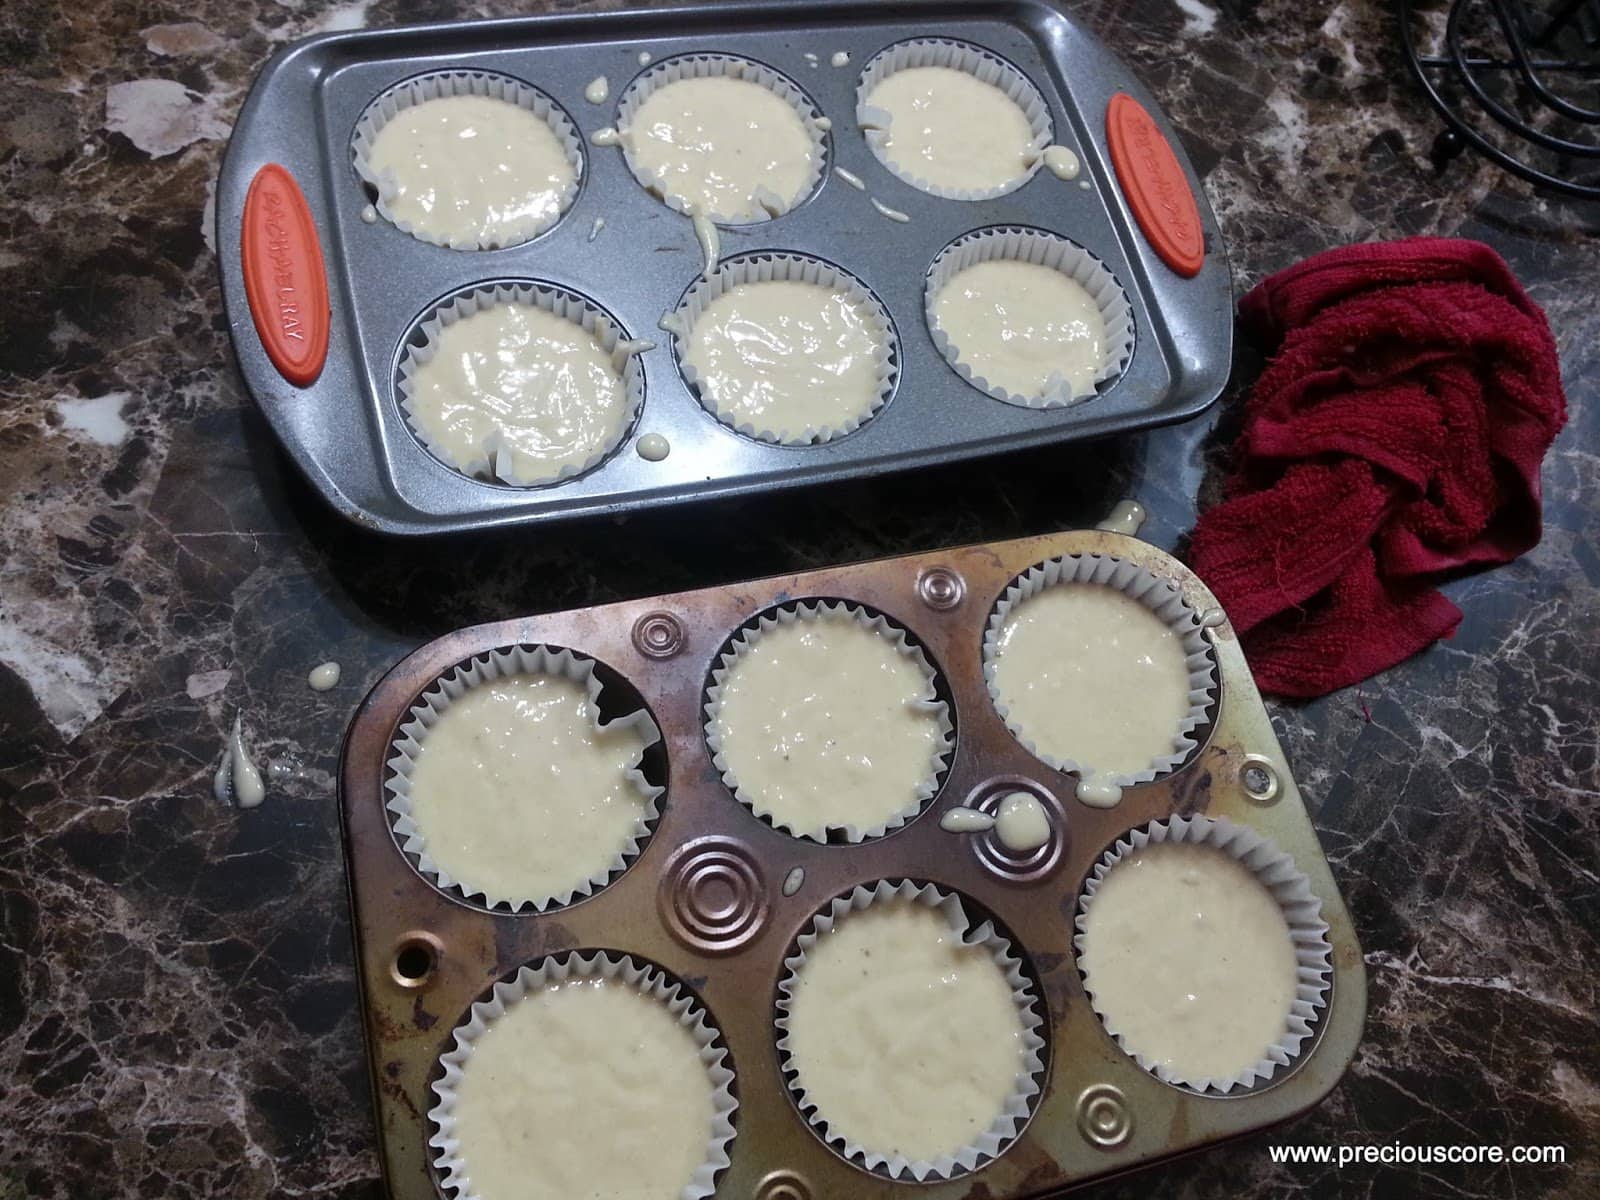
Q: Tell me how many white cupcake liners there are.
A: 12